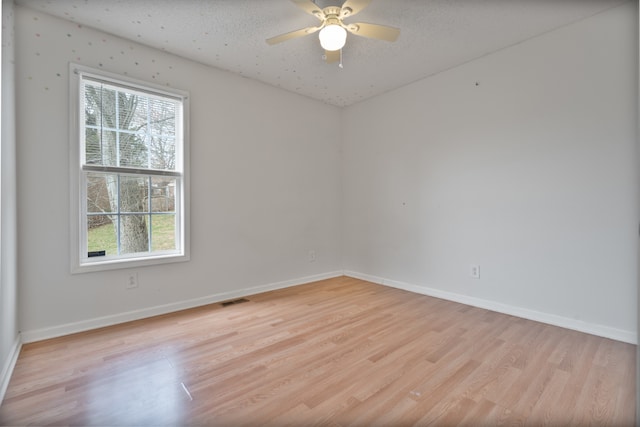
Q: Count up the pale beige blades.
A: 5